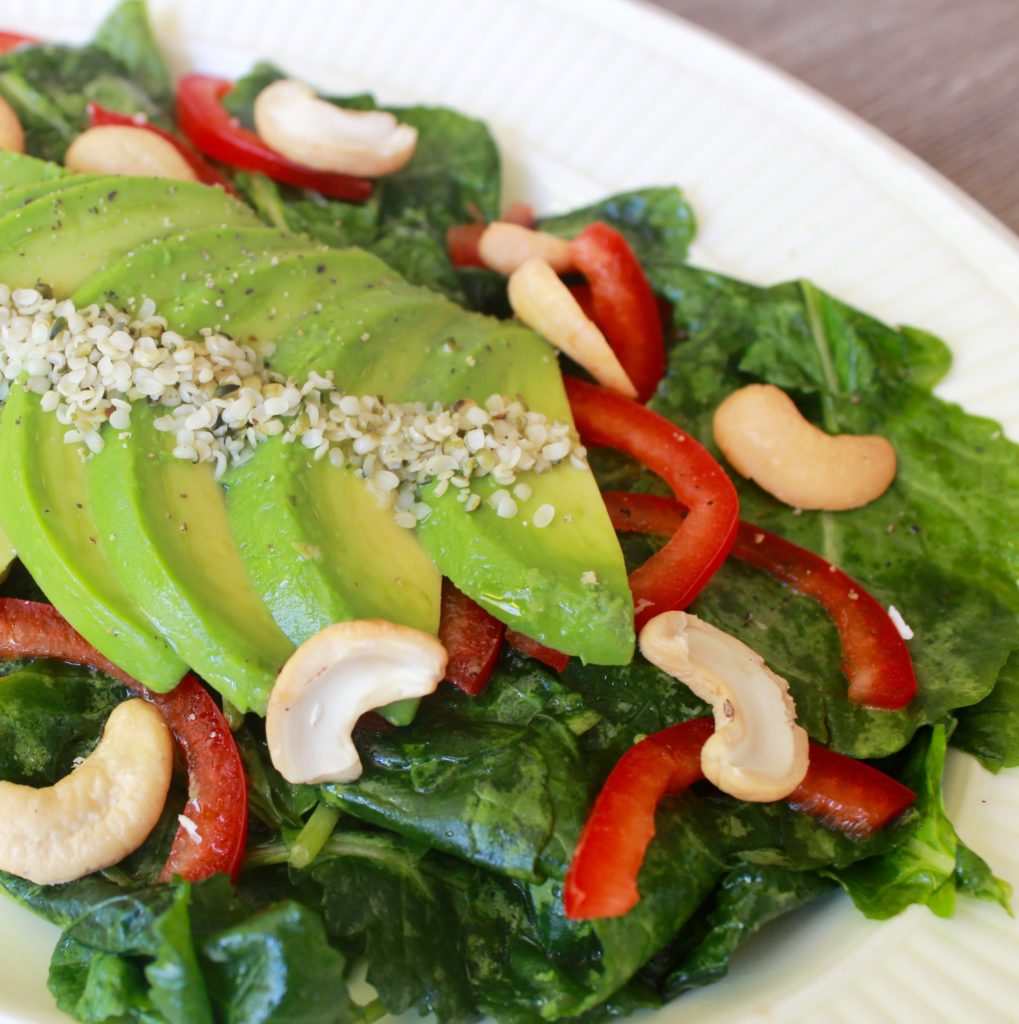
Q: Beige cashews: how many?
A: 9